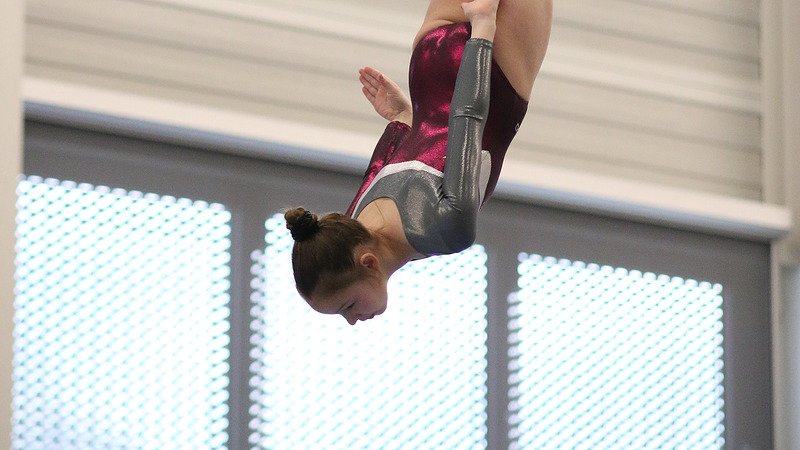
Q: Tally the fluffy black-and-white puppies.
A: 0